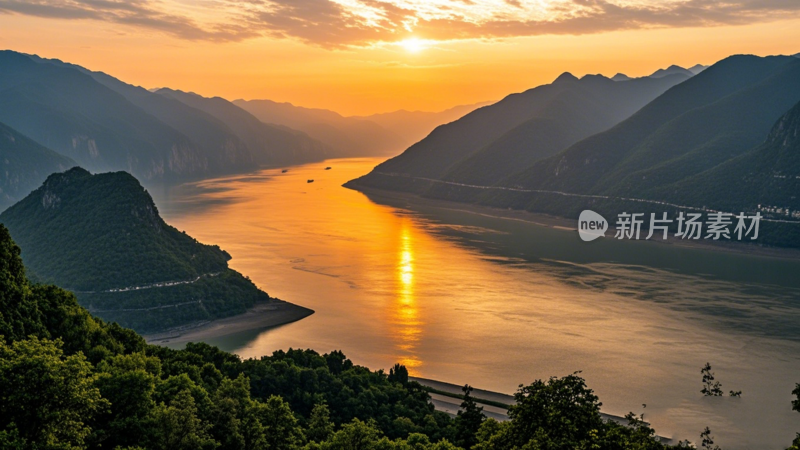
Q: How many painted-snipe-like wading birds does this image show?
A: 0